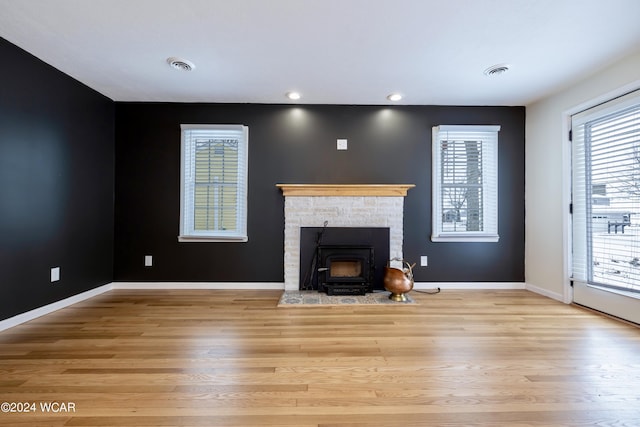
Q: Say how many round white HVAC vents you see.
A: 2